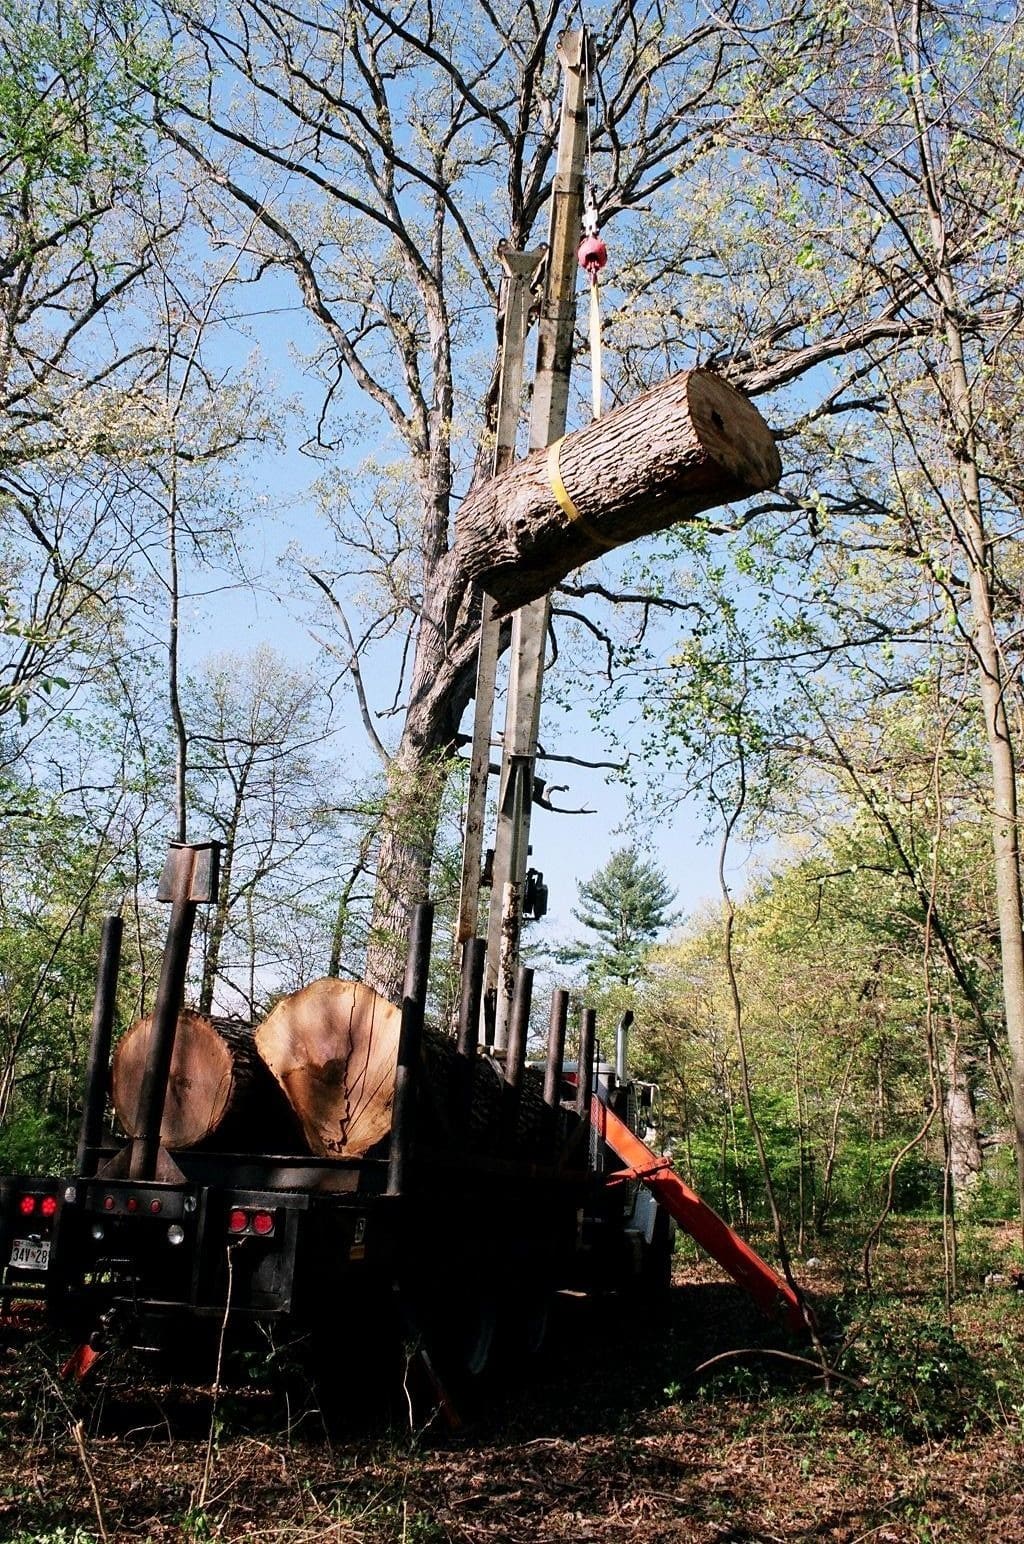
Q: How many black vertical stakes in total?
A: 7